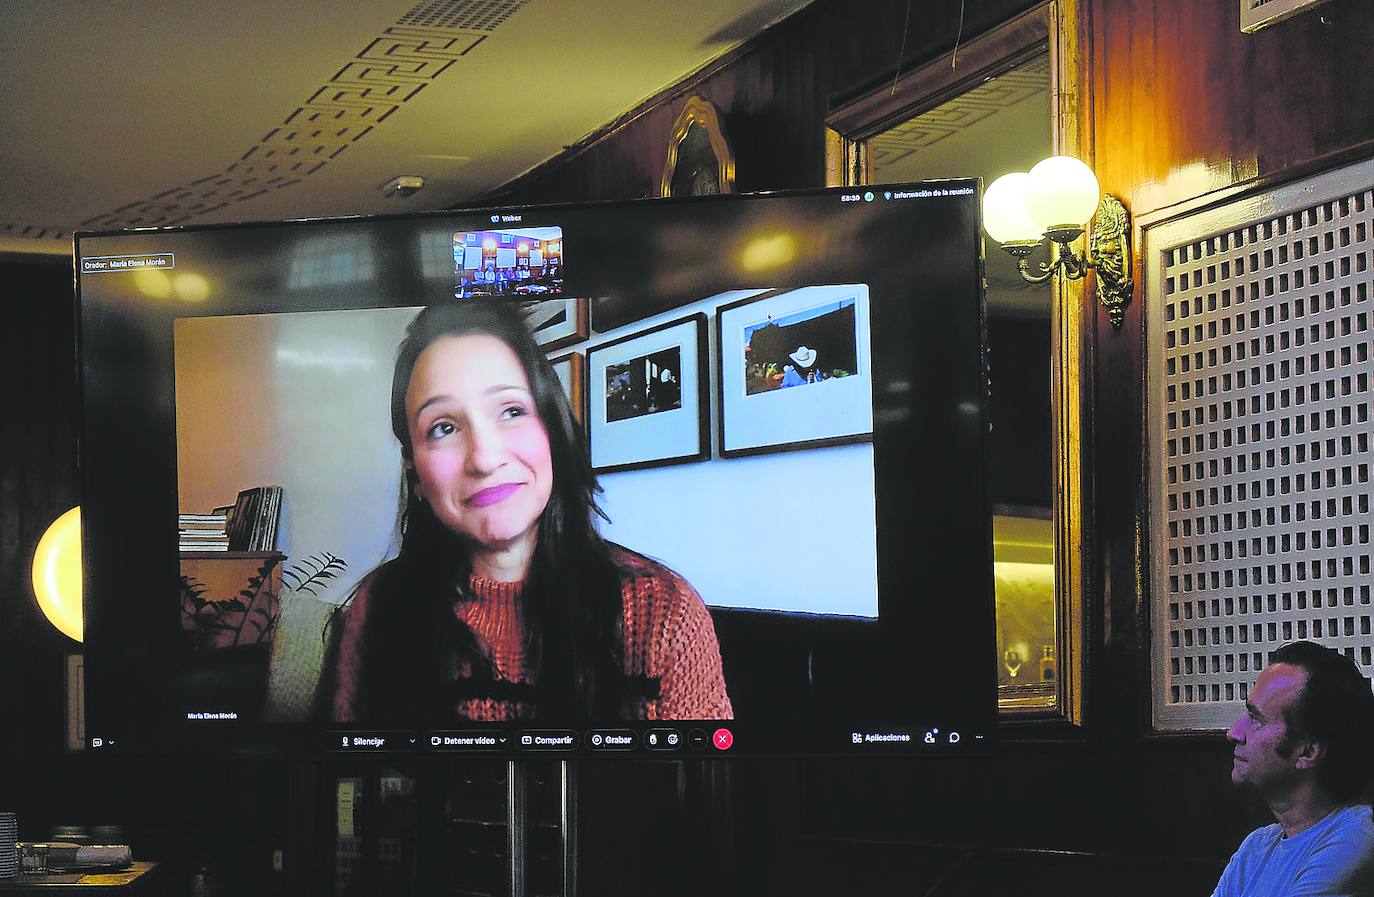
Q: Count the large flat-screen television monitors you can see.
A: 1